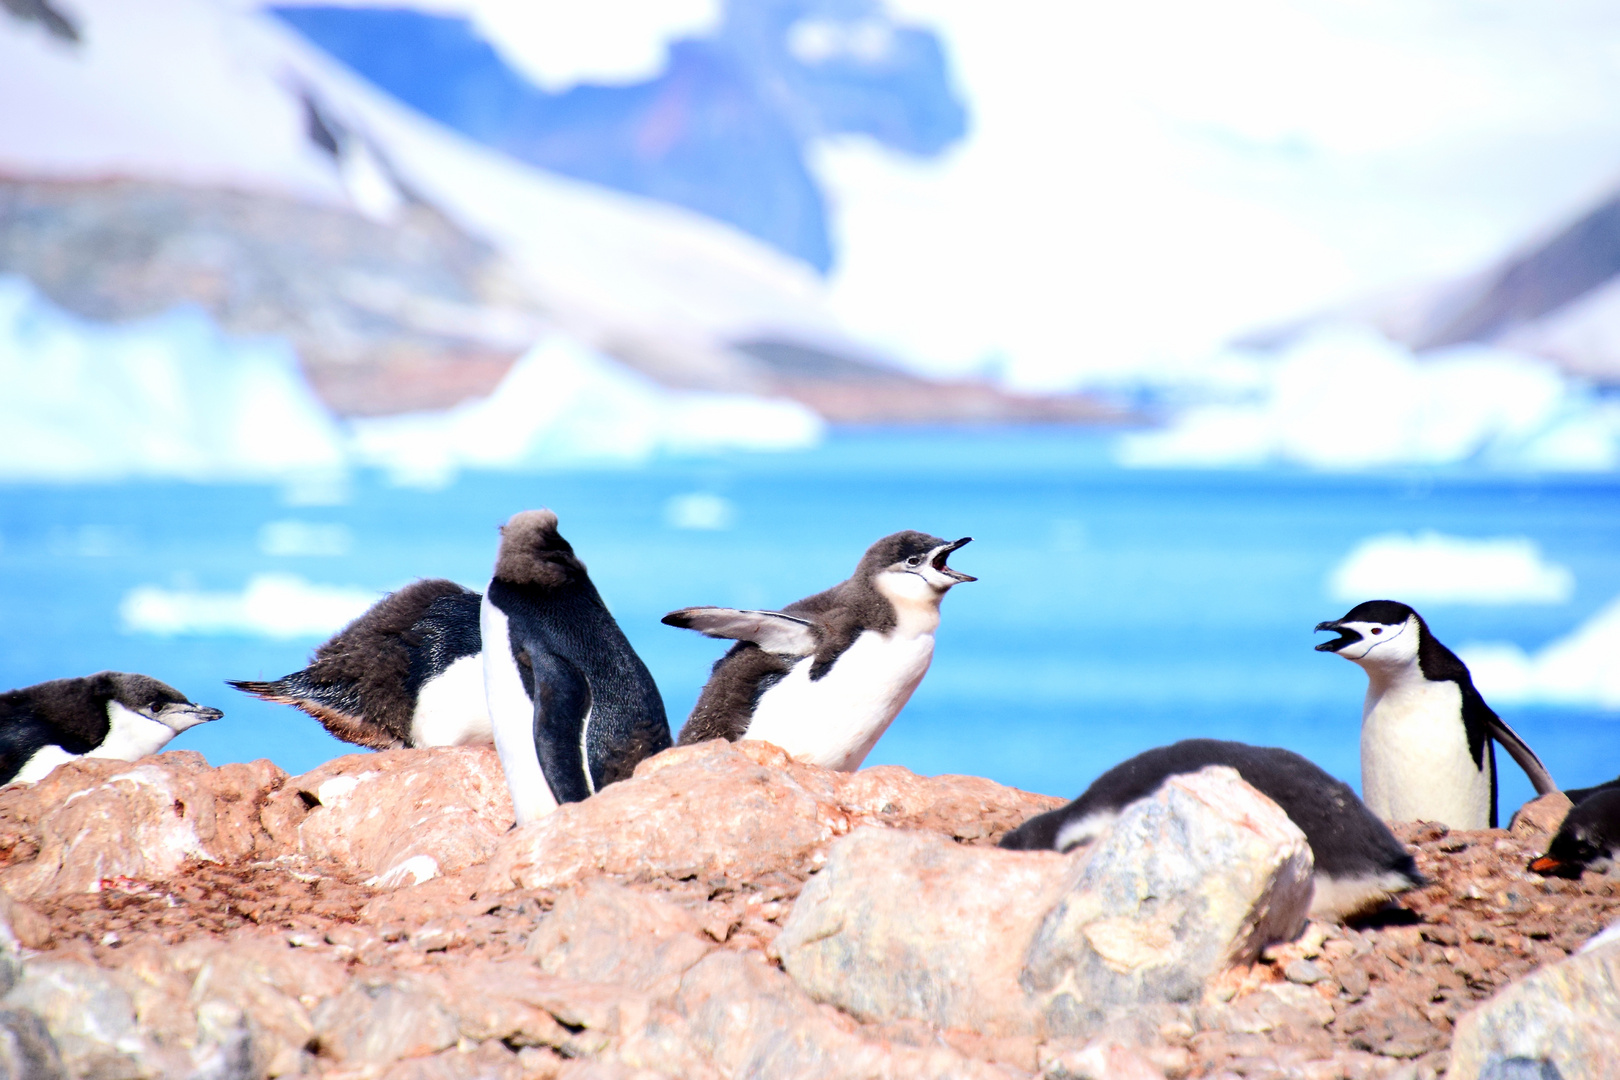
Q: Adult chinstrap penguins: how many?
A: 1